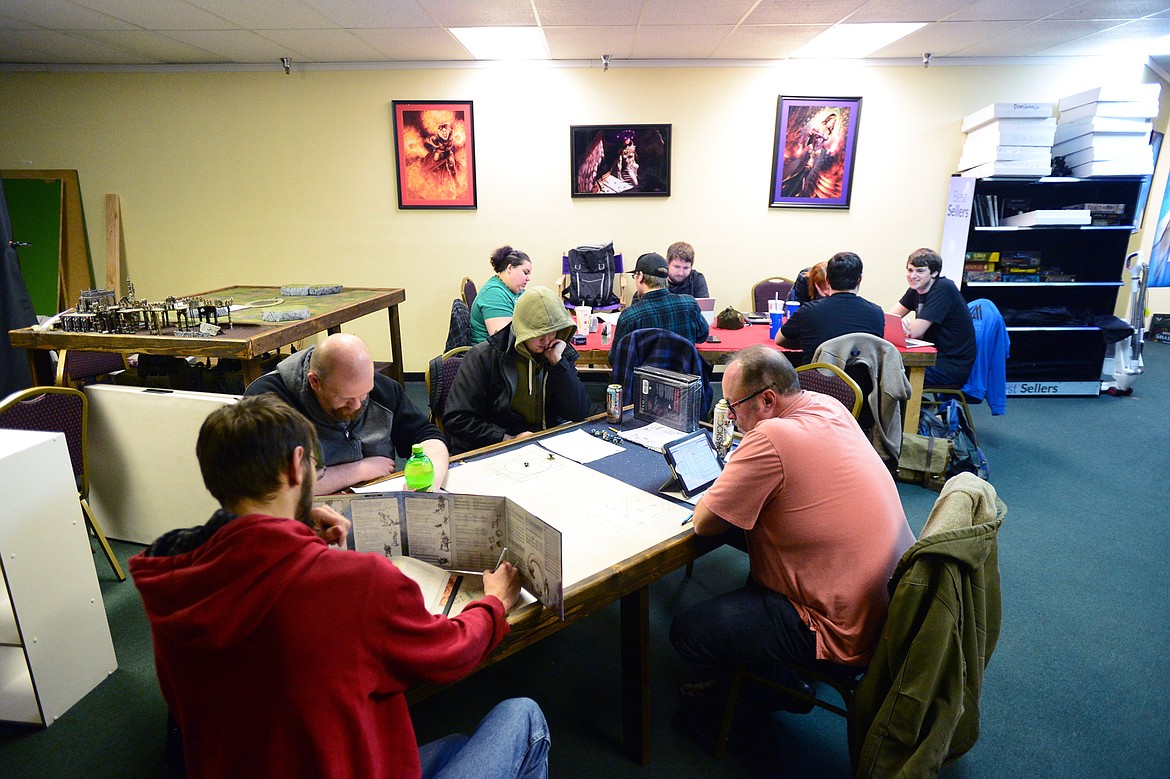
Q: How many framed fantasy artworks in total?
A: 3